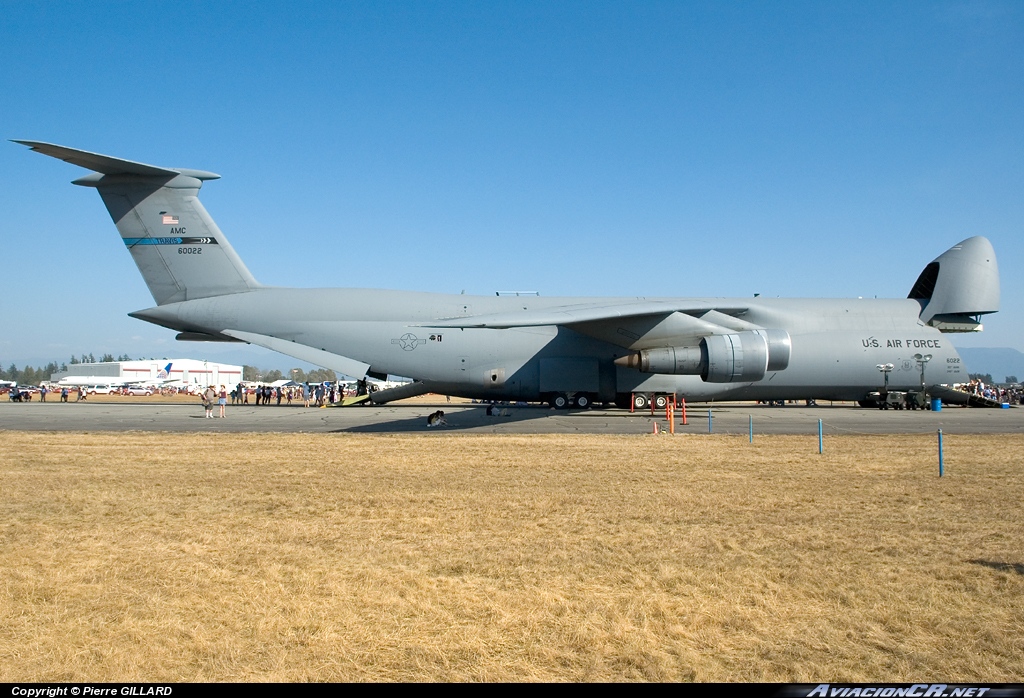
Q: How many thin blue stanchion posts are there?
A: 4